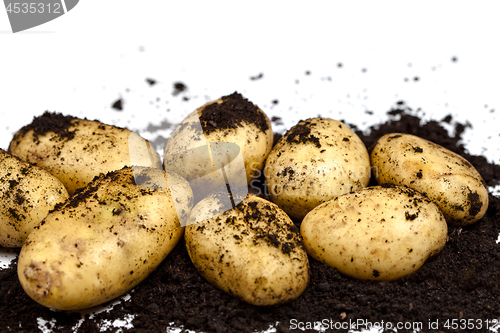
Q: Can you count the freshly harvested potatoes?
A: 8